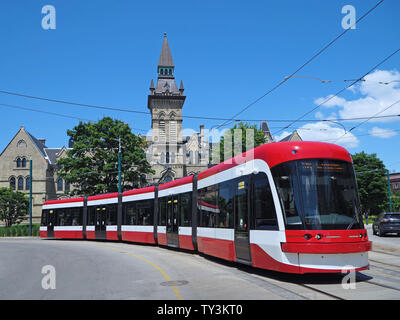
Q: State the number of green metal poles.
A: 3